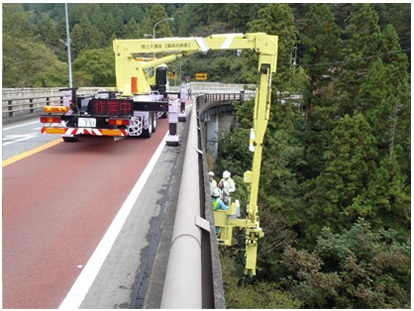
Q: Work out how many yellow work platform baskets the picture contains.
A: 1